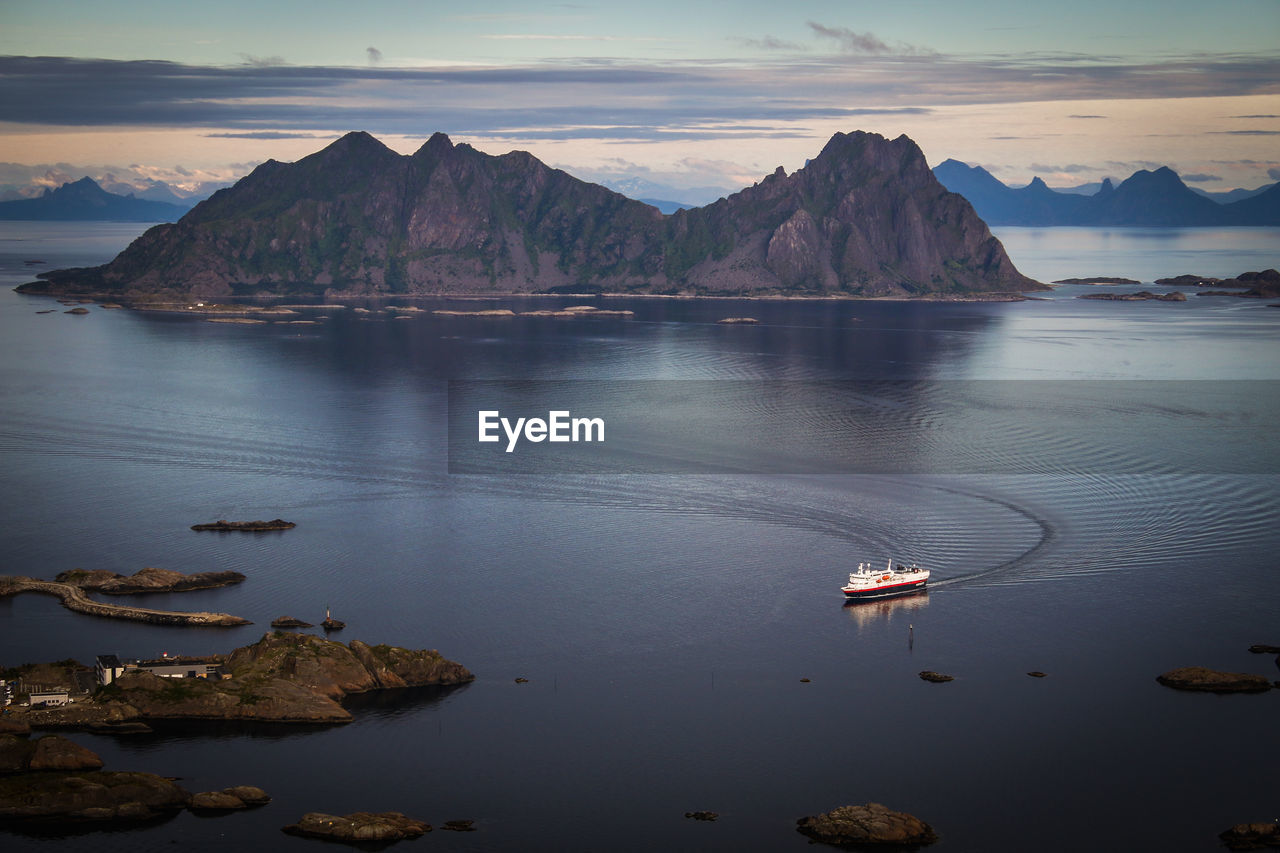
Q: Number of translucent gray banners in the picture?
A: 1